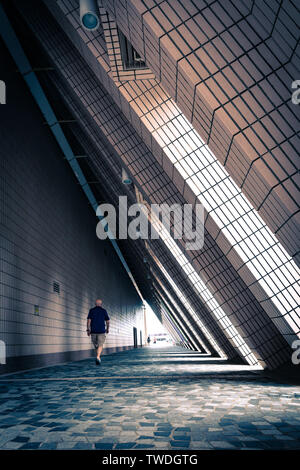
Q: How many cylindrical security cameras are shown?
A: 2